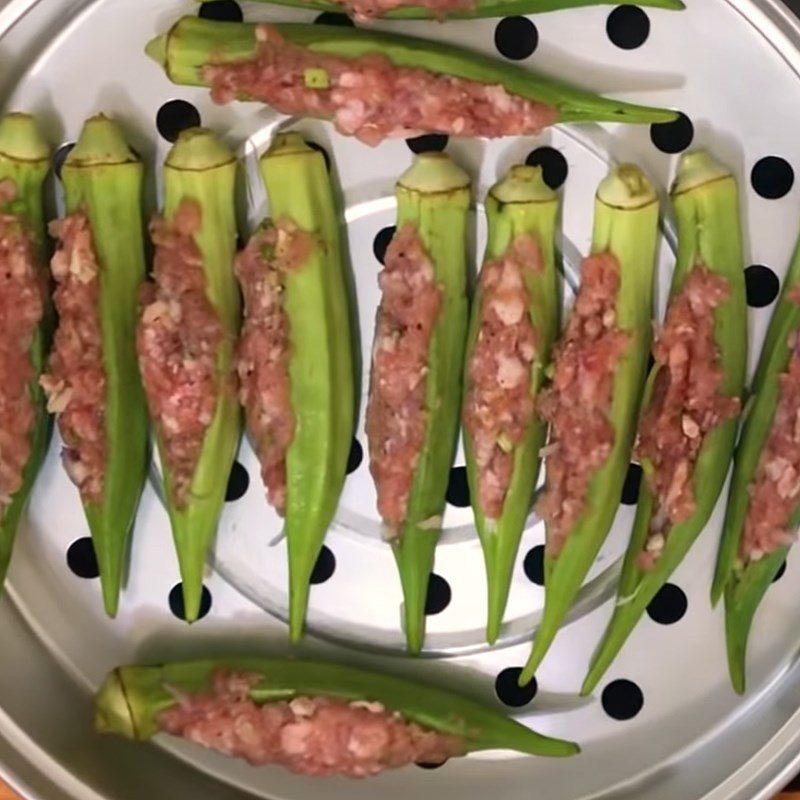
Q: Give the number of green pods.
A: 12